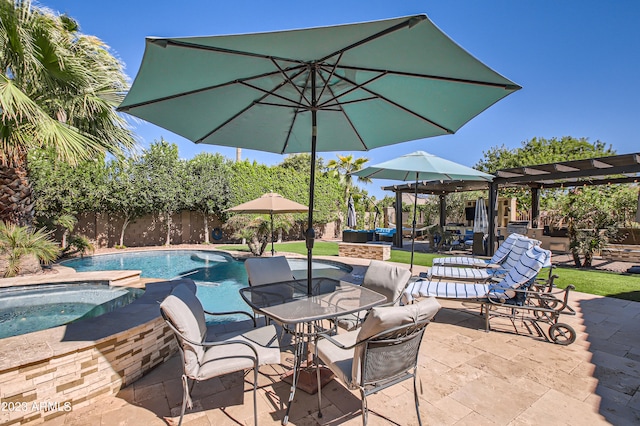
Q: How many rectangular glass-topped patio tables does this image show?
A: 1